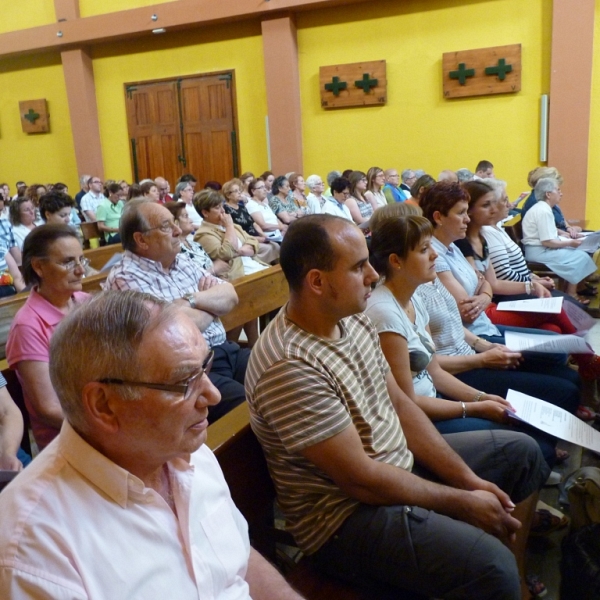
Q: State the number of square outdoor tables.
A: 0